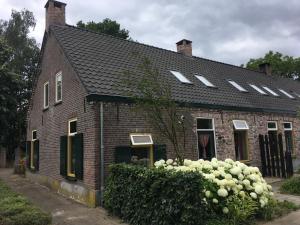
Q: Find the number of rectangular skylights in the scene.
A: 6